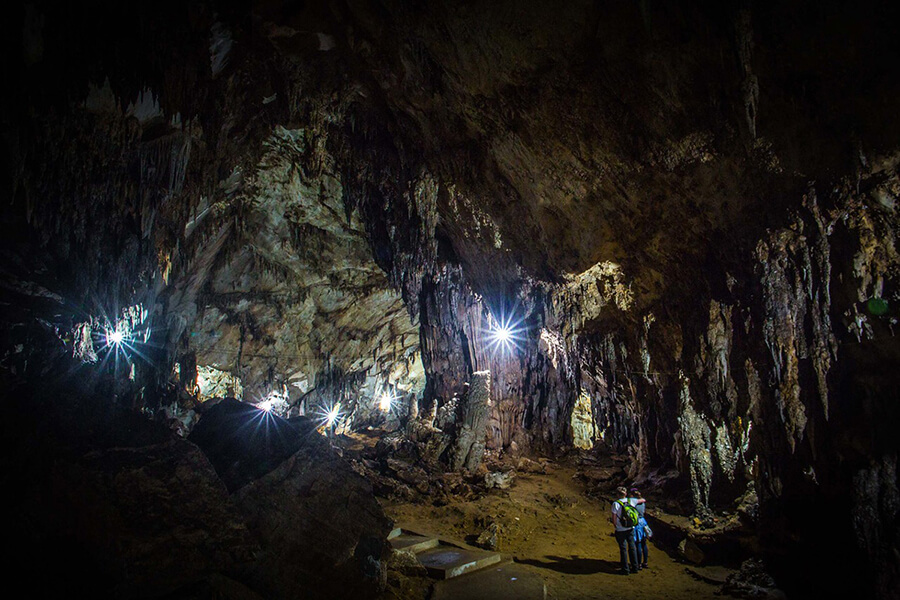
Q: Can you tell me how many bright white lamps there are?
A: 5